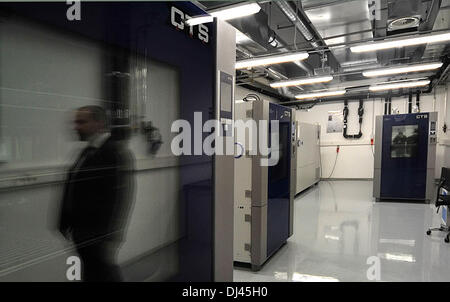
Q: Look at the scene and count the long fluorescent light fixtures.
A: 7